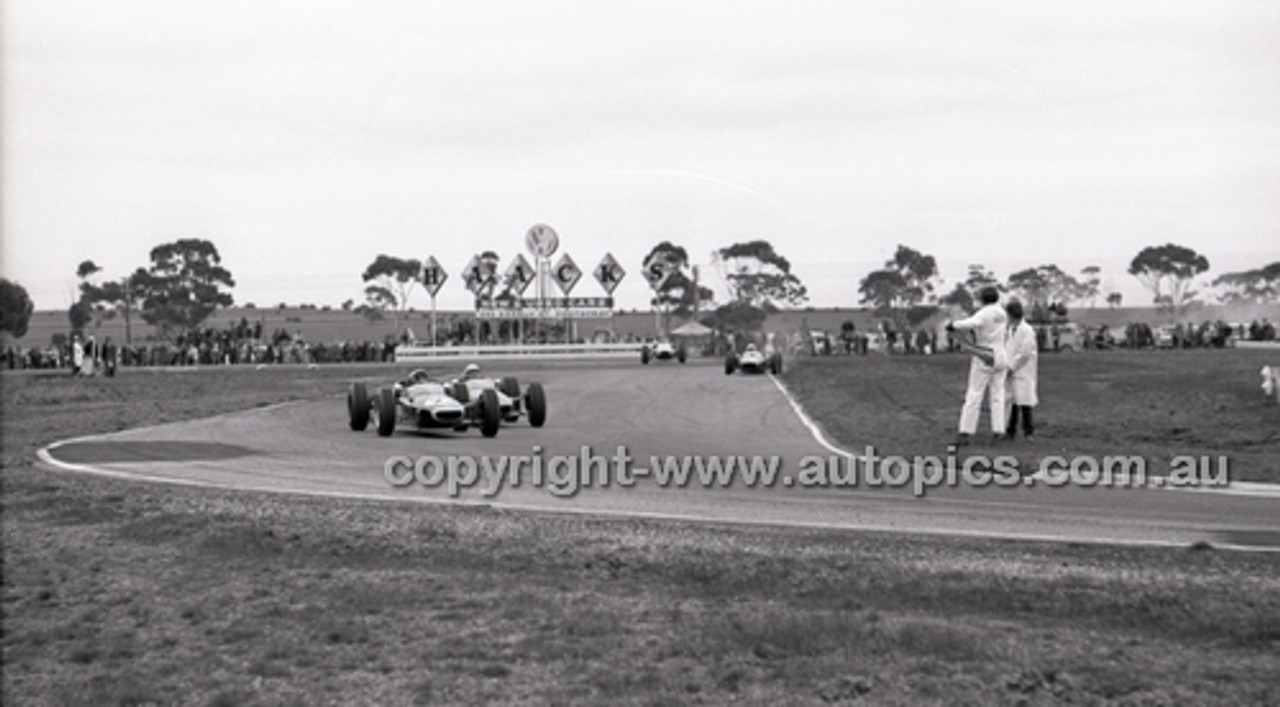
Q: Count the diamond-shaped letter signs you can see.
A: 6